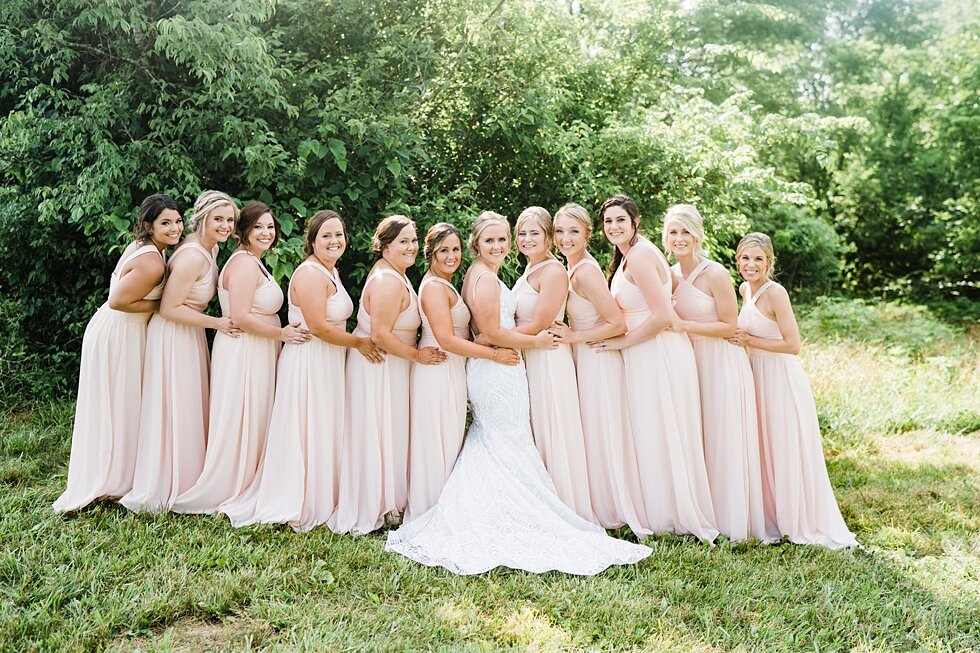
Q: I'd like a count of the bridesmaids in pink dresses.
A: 11